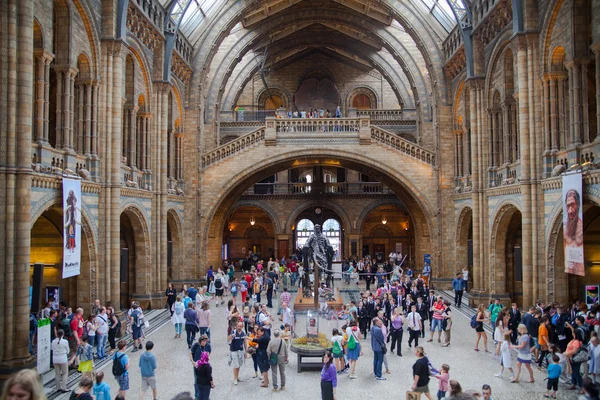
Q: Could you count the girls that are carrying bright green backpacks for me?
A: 2